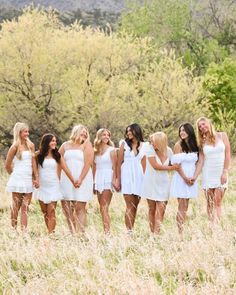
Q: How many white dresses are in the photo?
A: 8